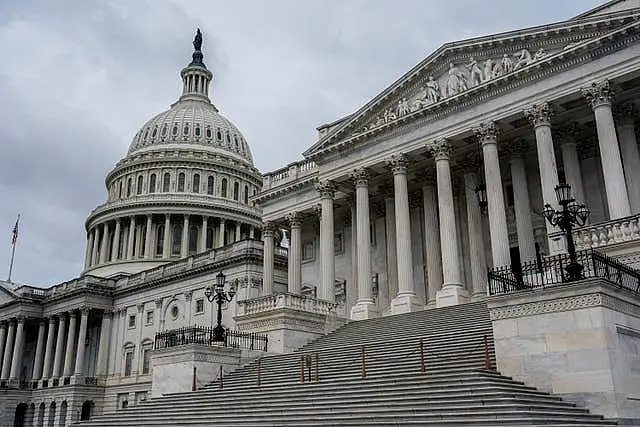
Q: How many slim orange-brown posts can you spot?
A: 8